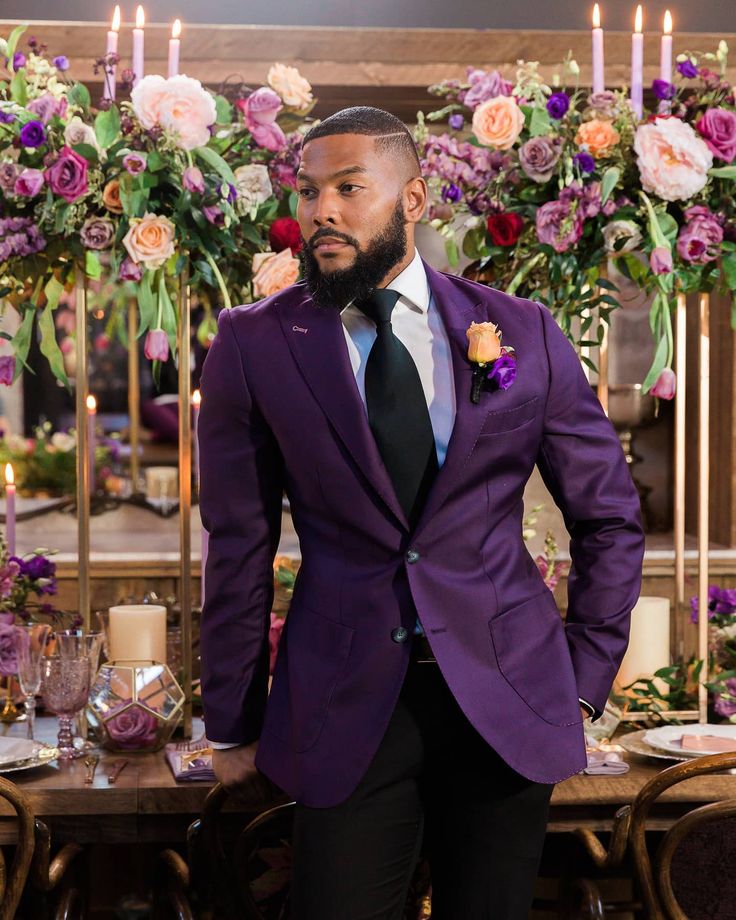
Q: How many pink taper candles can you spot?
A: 9